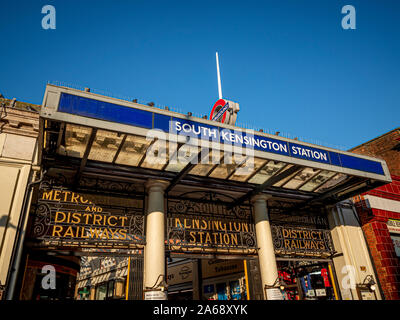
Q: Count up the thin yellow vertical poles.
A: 3